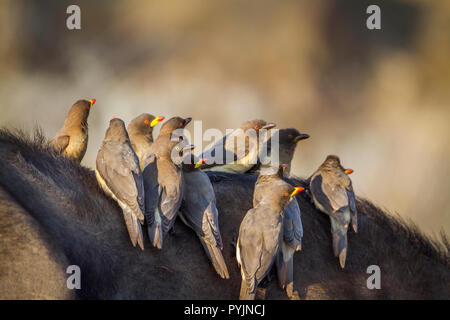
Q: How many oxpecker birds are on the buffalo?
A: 11